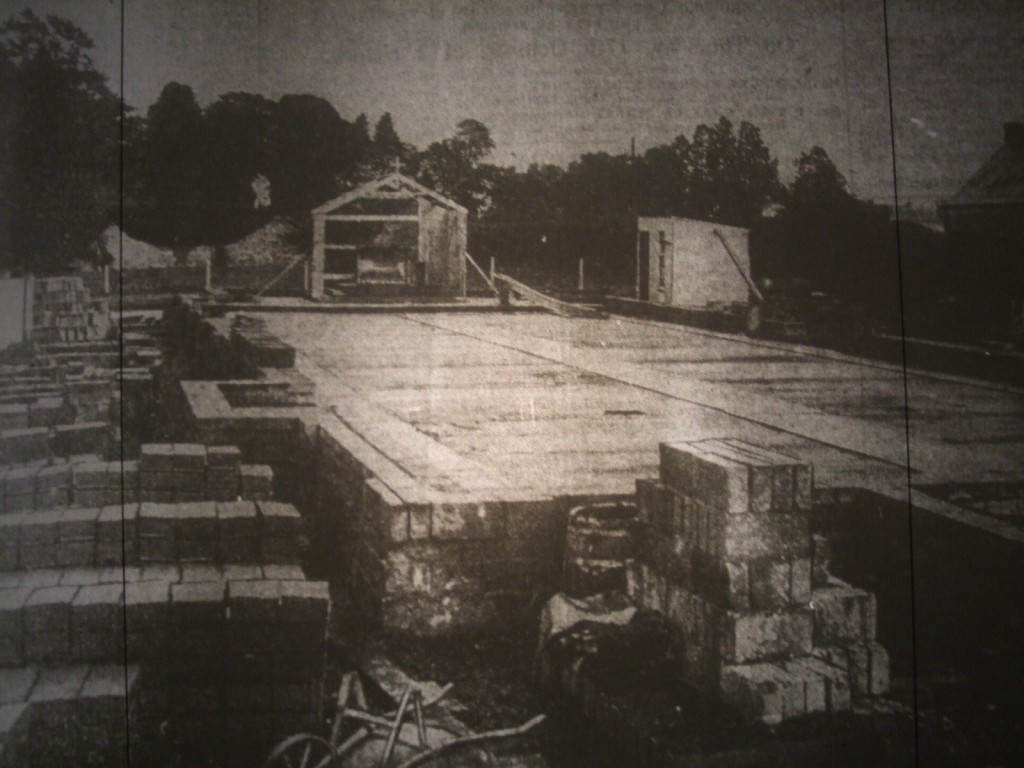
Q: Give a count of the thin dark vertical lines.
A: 2